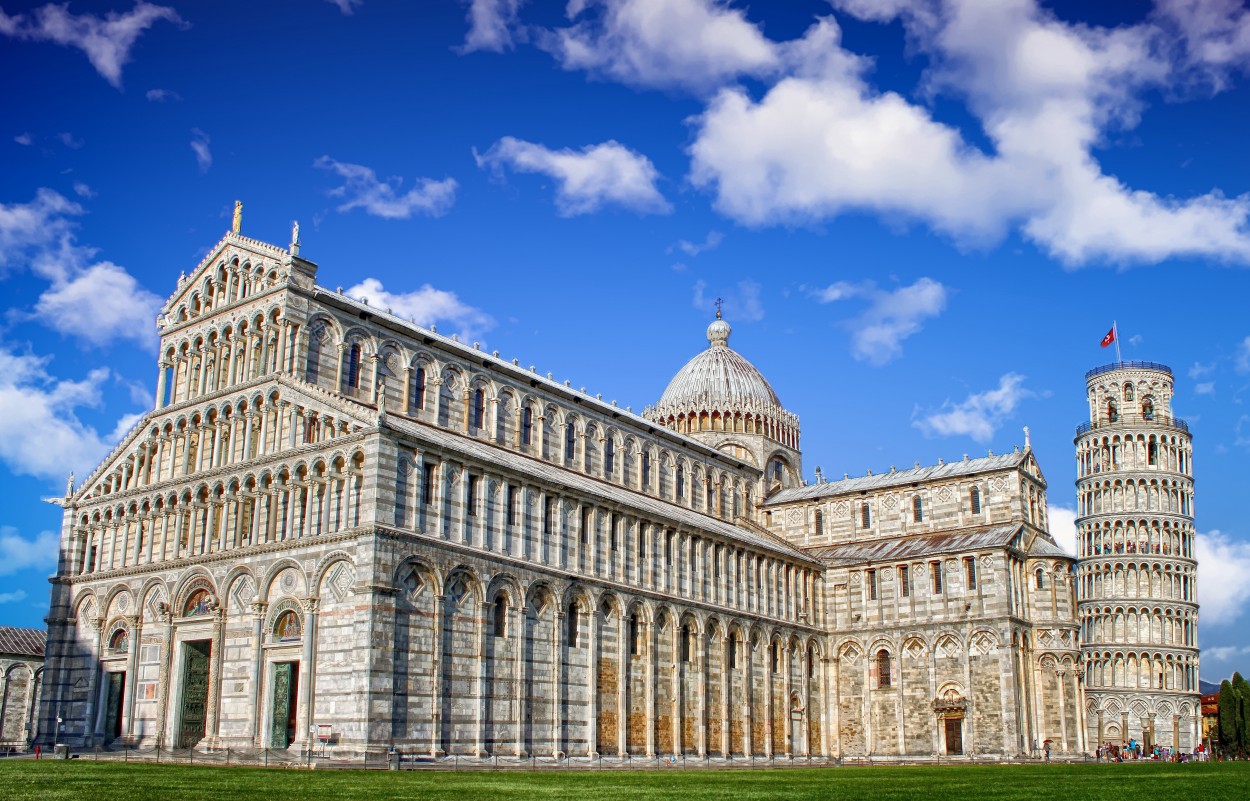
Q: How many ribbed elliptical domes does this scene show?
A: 1